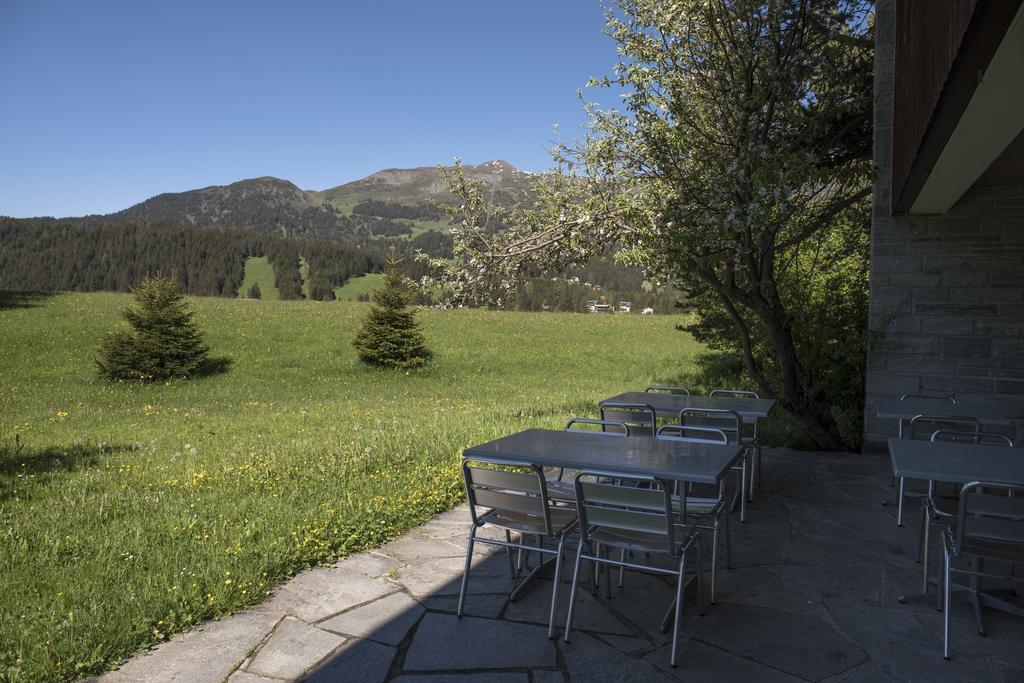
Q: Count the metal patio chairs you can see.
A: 12